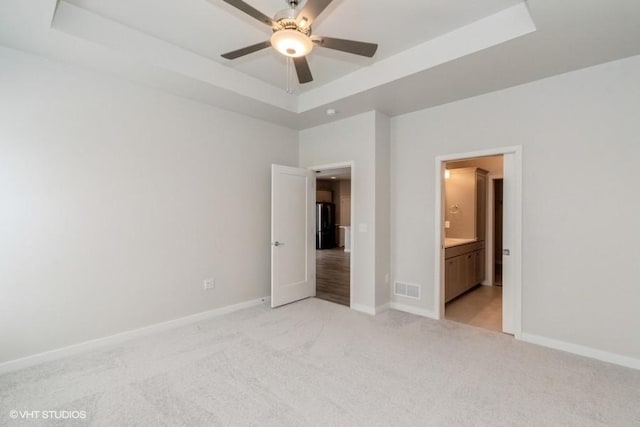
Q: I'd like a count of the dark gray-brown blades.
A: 5